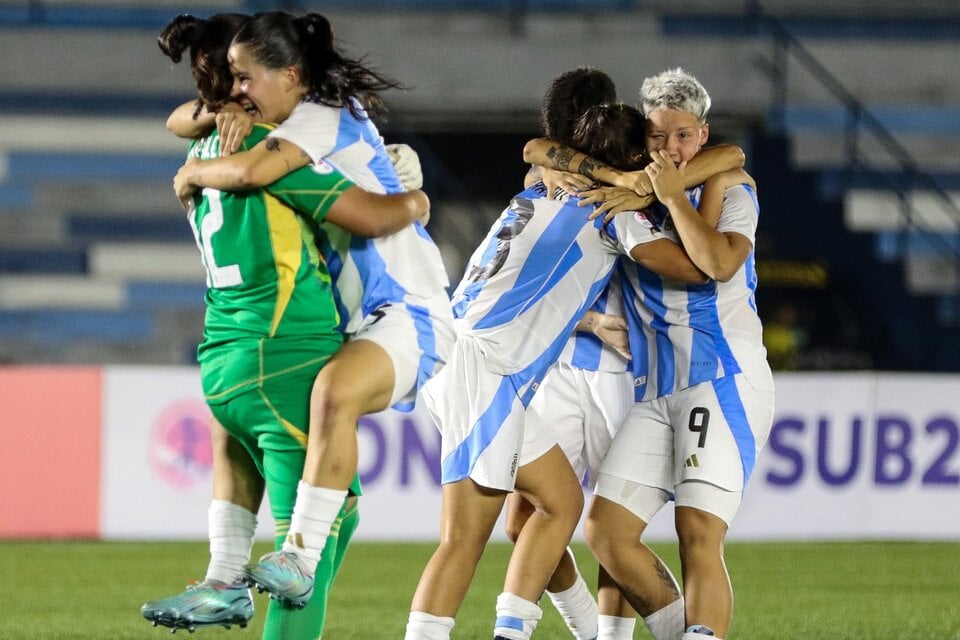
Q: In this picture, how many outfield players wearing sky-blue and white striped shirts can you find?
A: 4